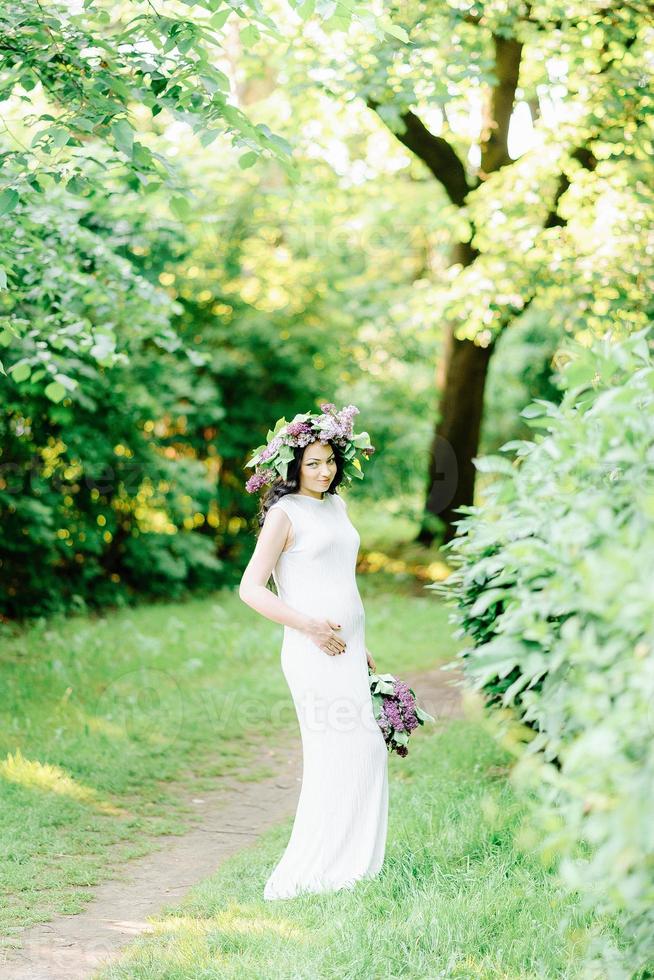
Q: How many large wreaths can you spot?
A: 1